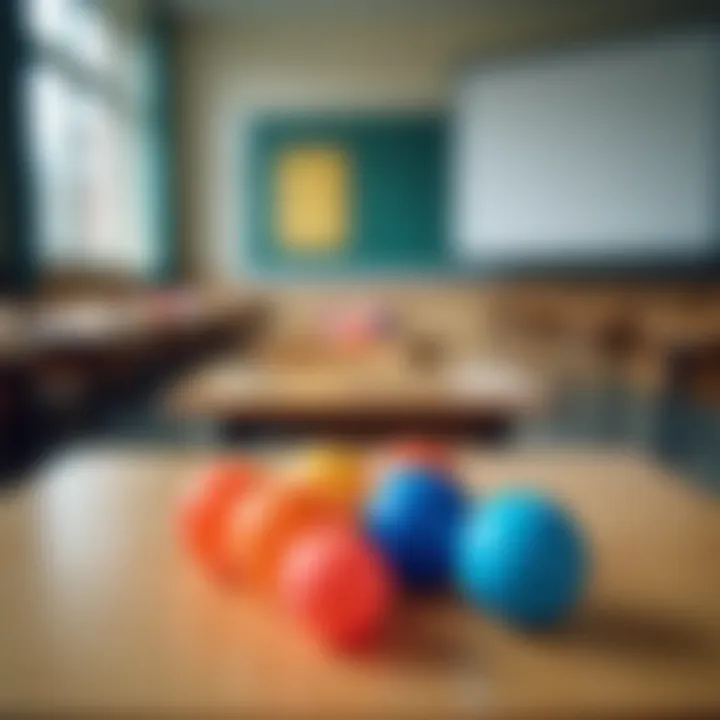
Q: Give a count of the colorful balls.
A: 7